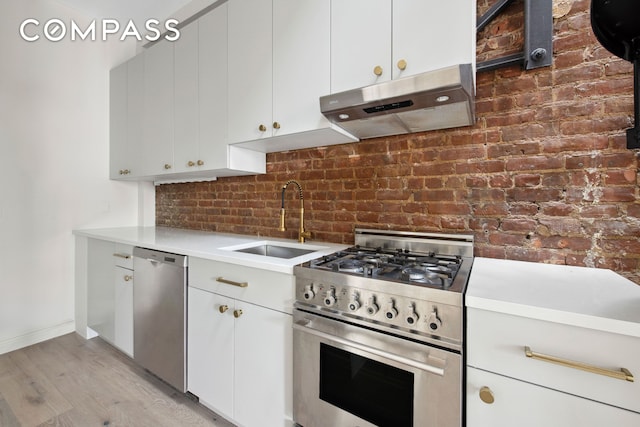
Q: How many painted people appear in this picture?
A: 0